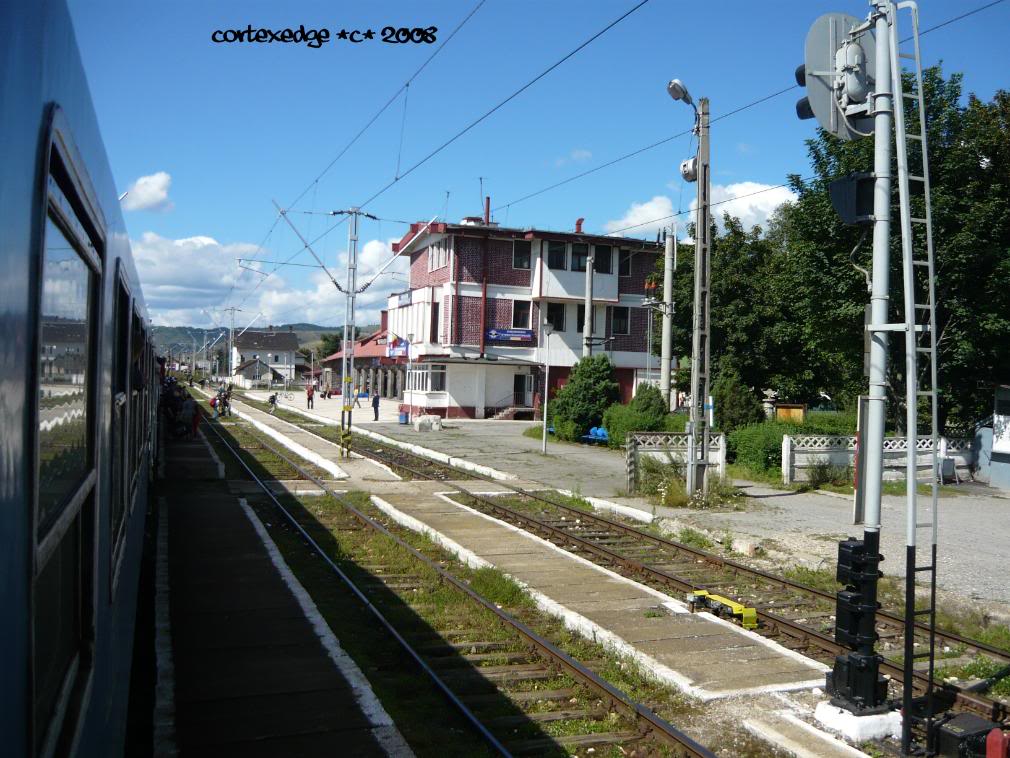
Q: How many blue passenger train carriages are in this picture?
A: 1